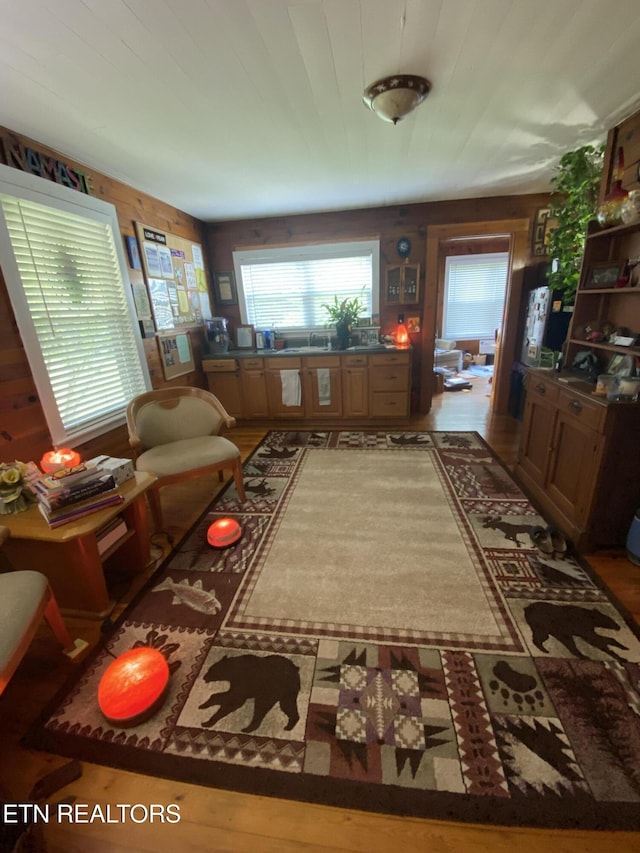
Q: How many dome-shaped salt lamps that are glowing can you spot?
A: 2